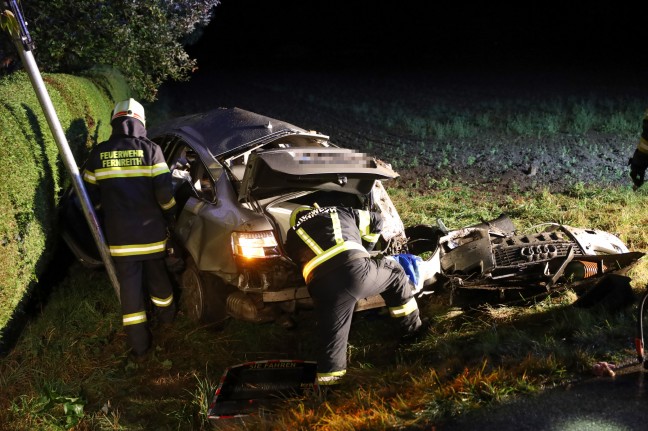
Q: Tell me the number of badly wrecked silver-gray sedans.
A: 1